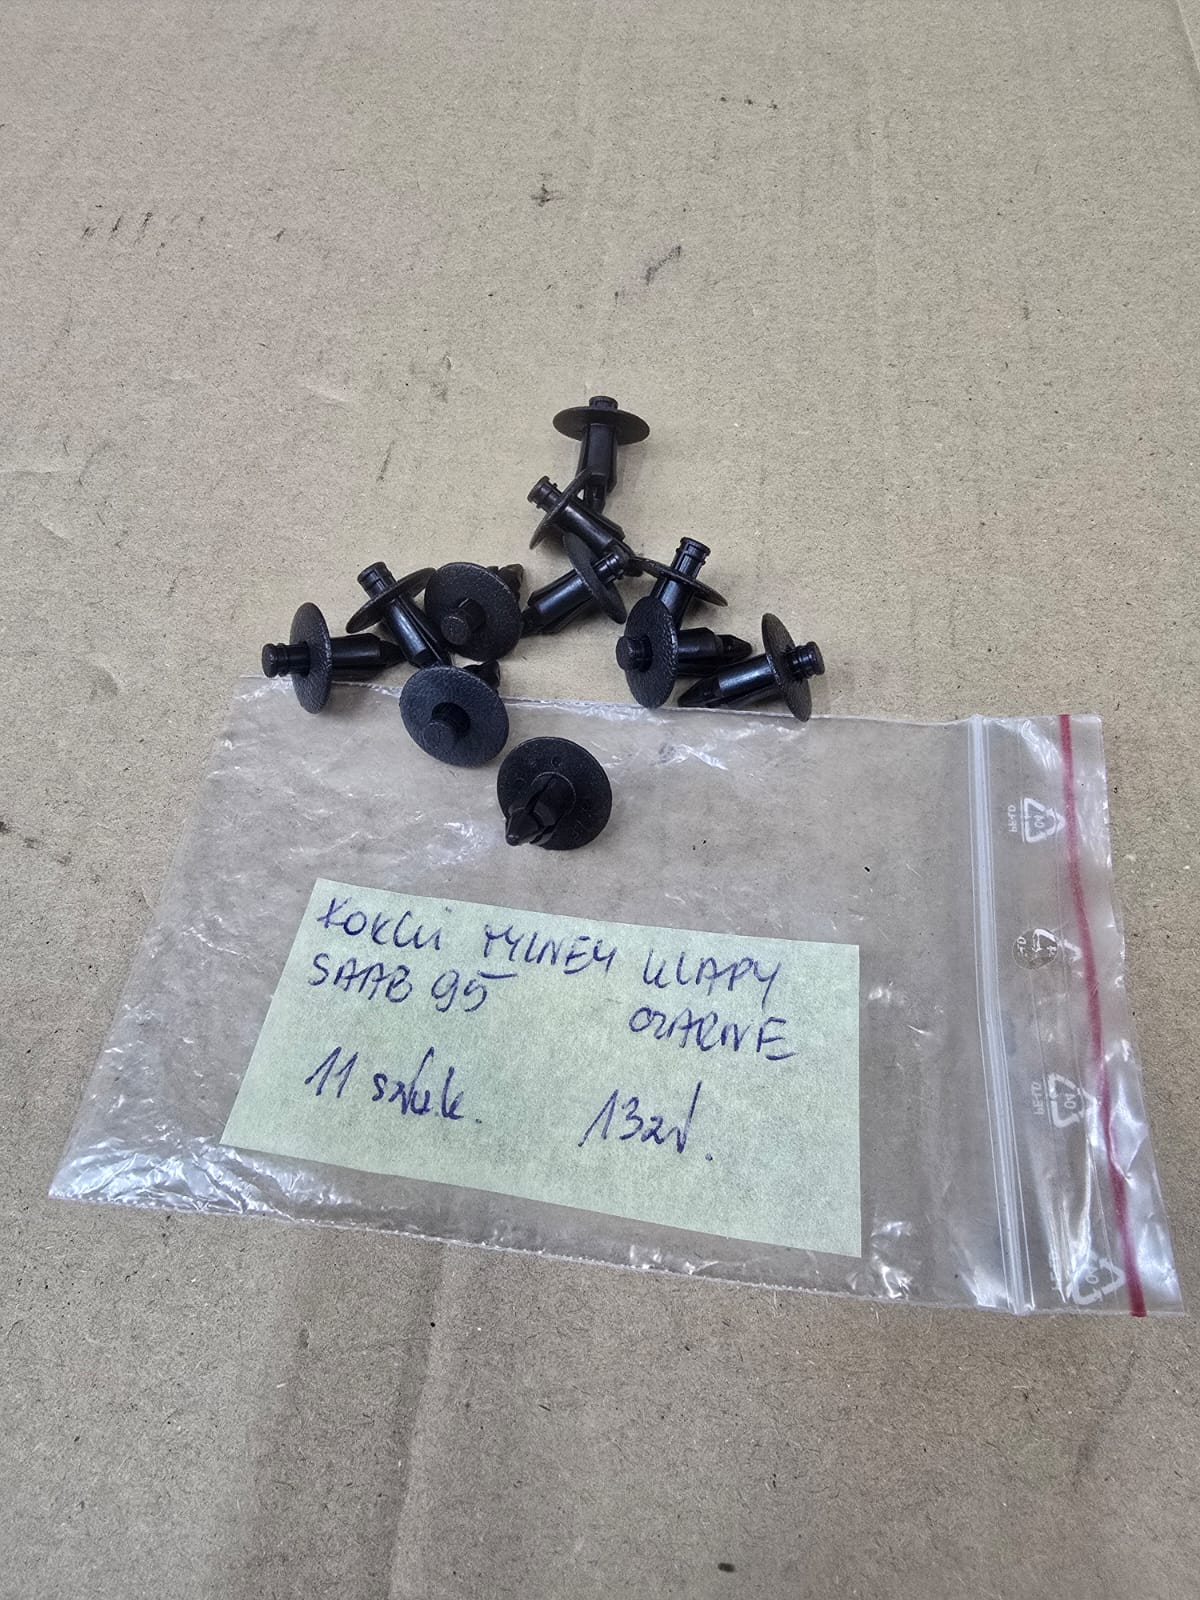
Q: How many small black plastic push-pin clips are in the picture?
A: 11